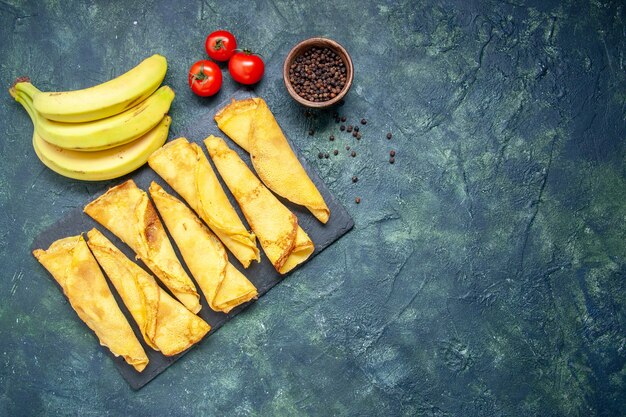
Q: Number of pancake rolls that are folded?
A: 7